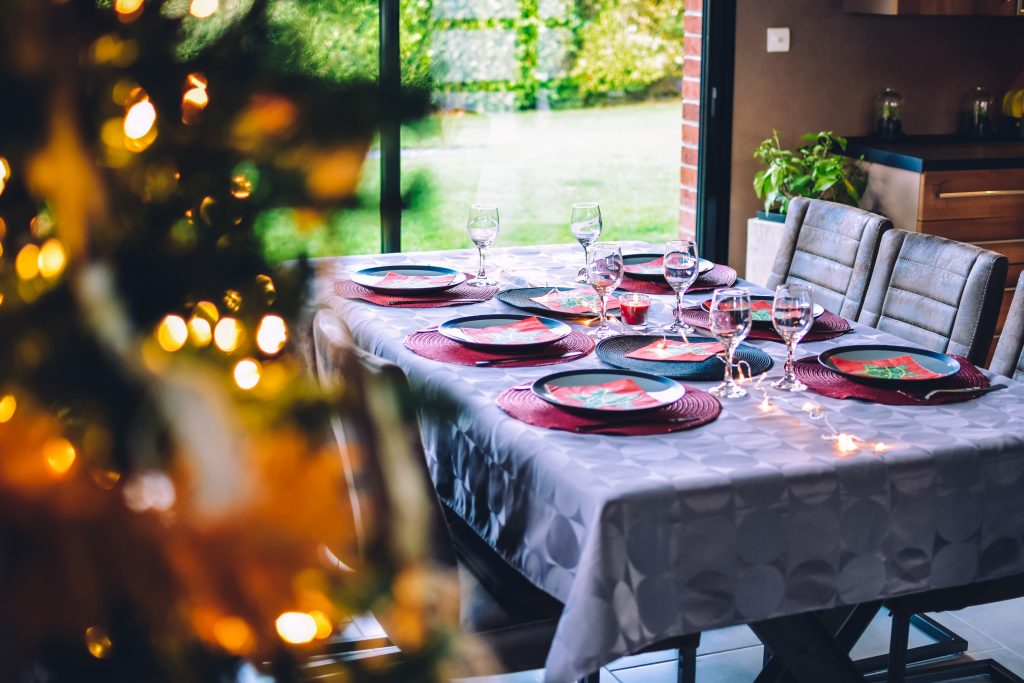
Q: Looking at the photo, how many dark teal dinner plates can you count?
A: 6